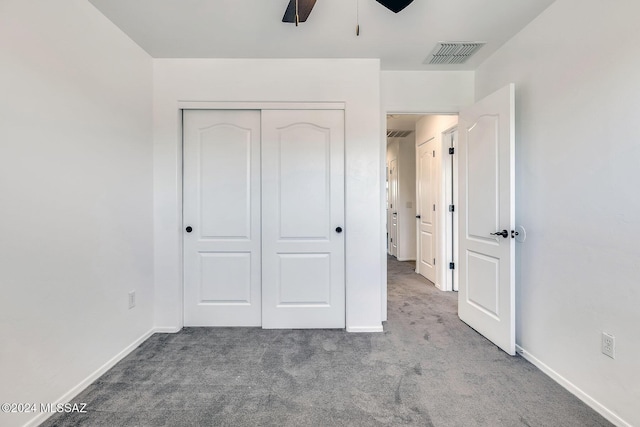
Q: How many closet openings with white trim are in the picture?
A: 1